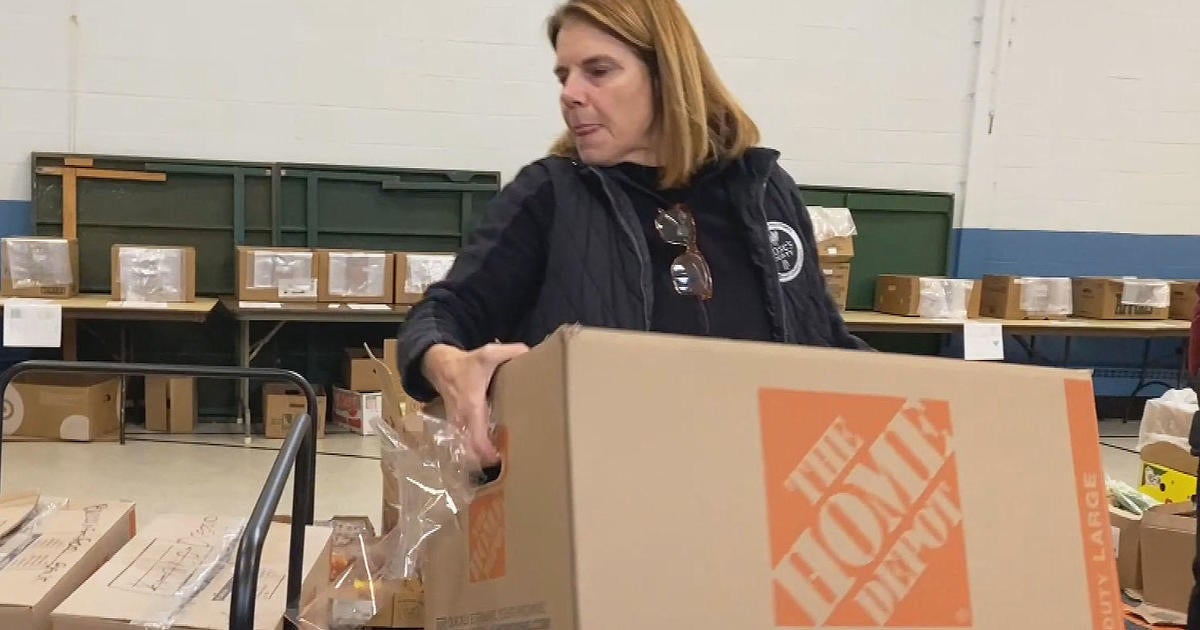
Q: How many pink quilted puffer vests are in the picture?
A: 0